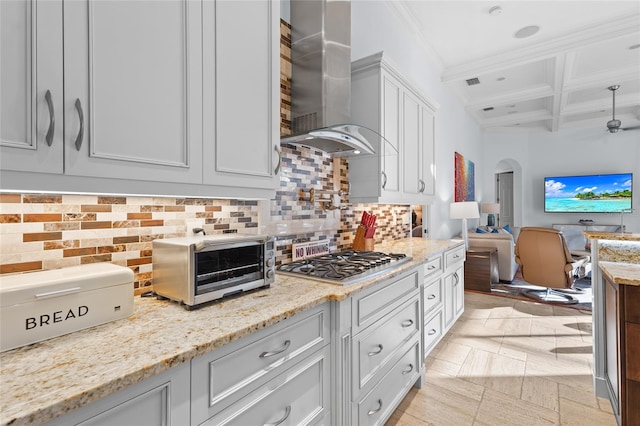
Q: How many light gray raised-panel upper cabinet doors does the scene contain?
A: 6